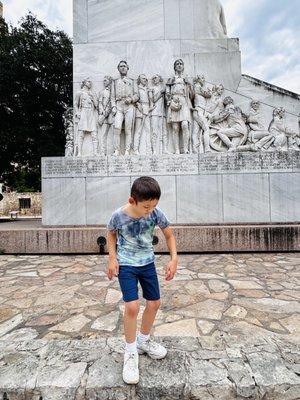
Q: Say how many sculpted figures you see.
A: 11